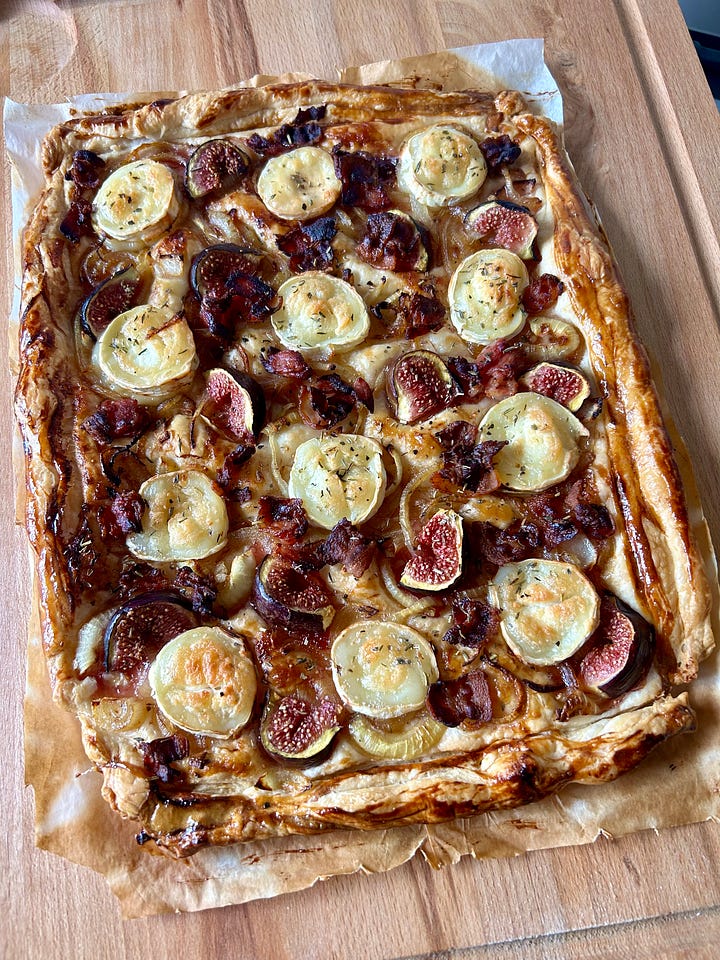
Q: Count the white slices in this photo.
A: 12